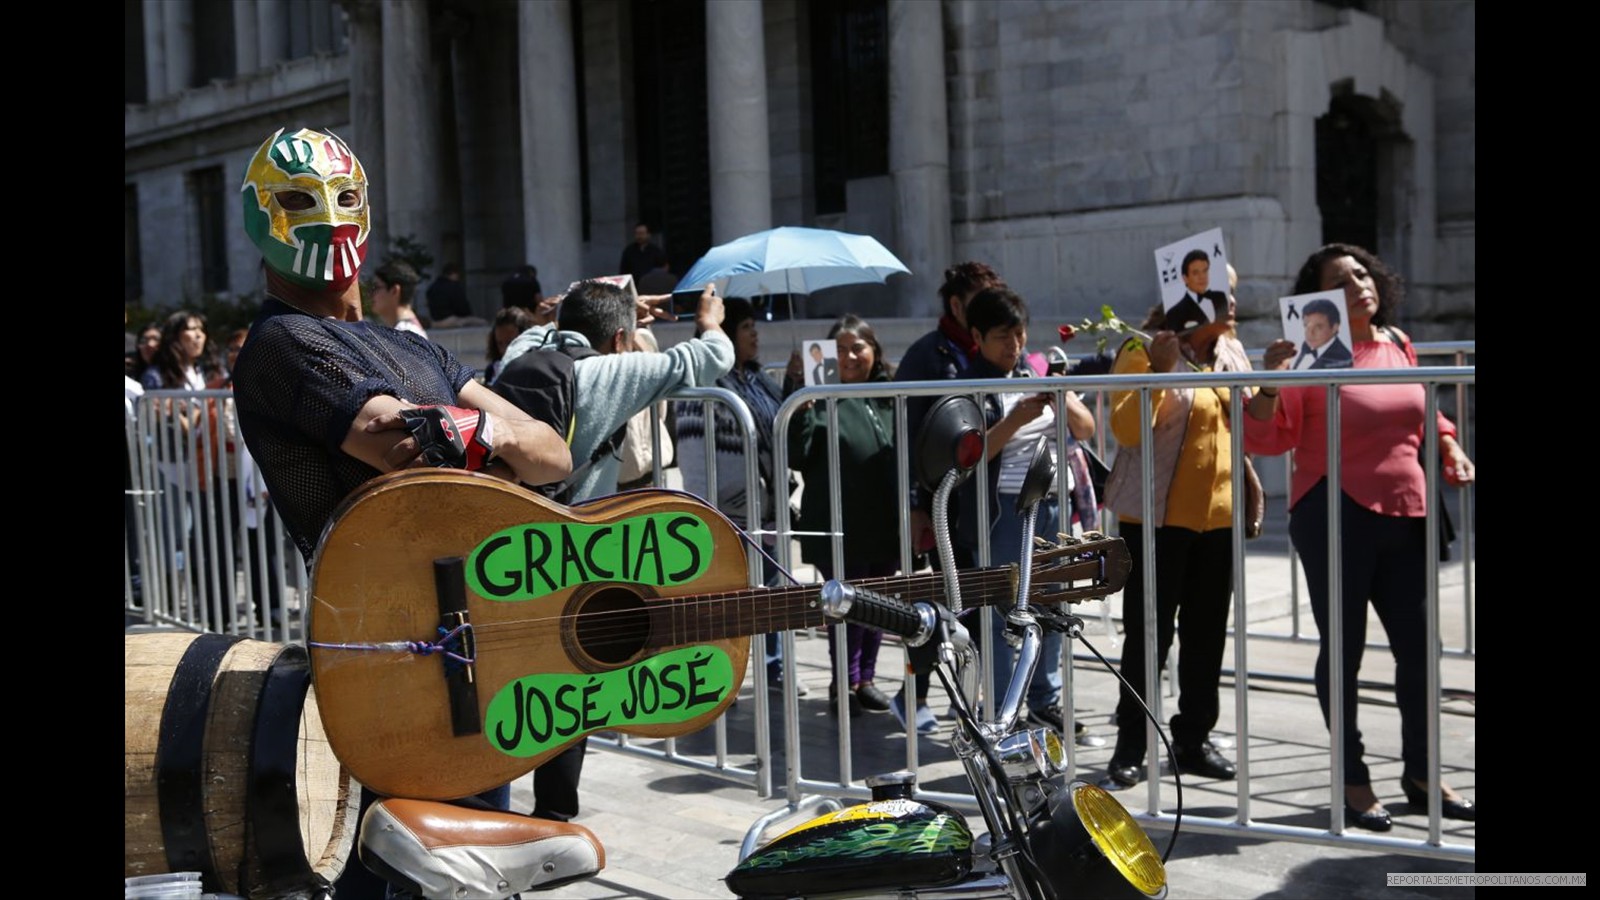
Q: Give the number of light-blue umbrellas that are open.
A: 1